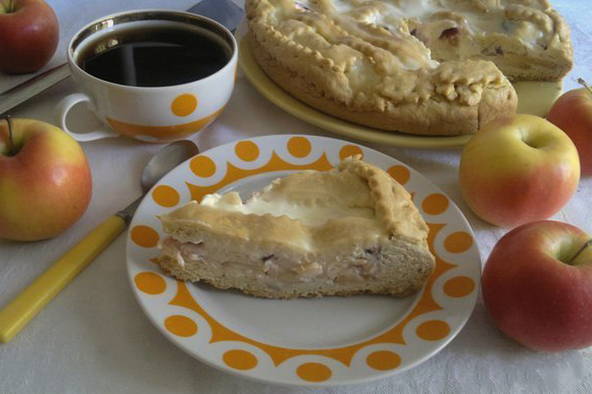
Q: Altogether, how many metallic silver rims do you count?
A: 1